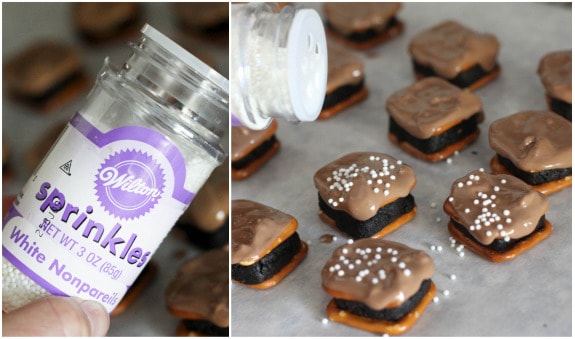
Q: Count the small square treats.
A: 11